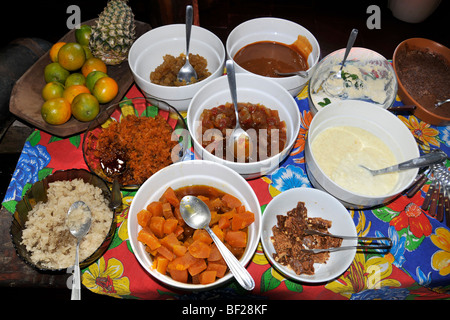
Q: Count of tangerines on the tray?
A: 13